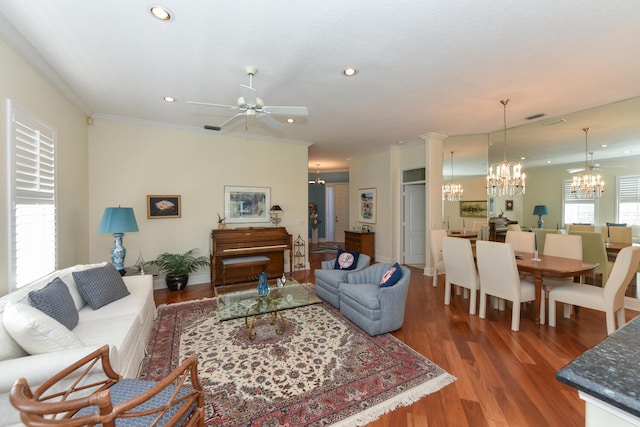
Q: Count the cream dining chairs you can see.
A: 6